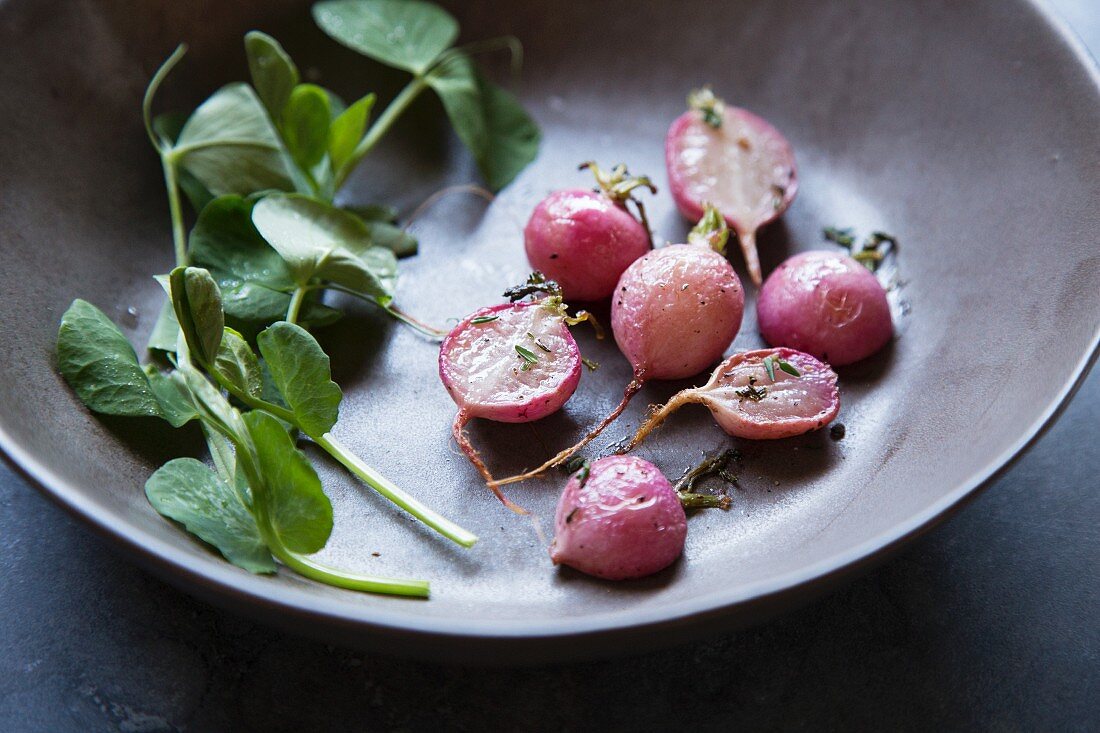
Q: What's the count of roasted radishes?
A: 7